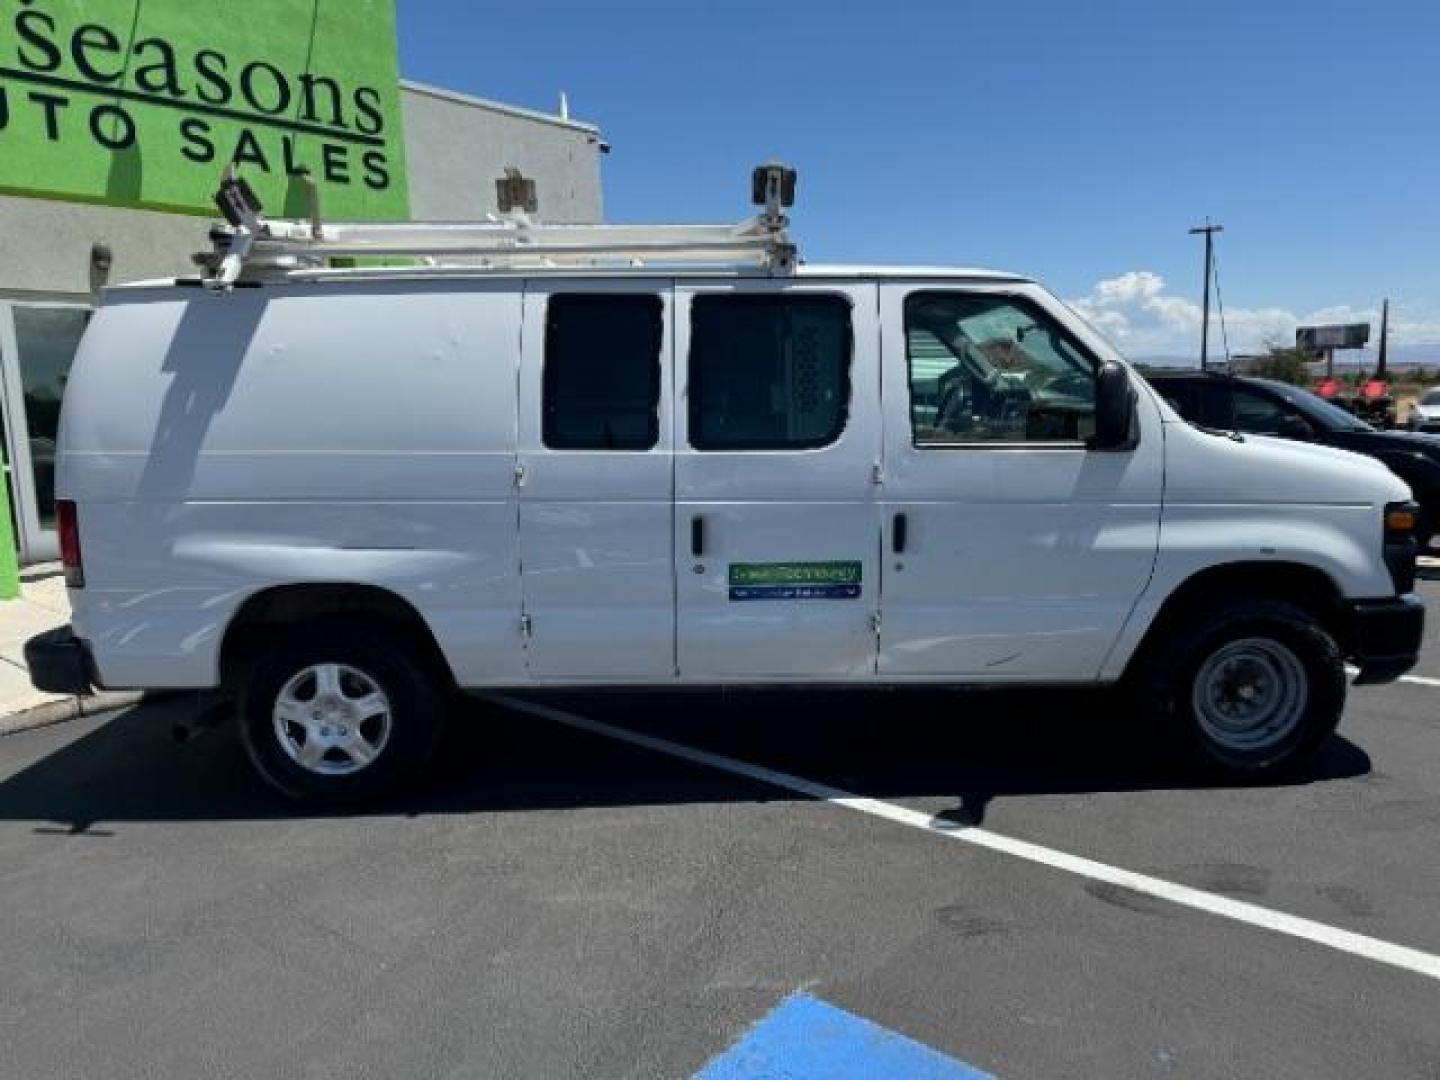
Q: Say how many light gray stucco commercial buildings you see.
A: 1